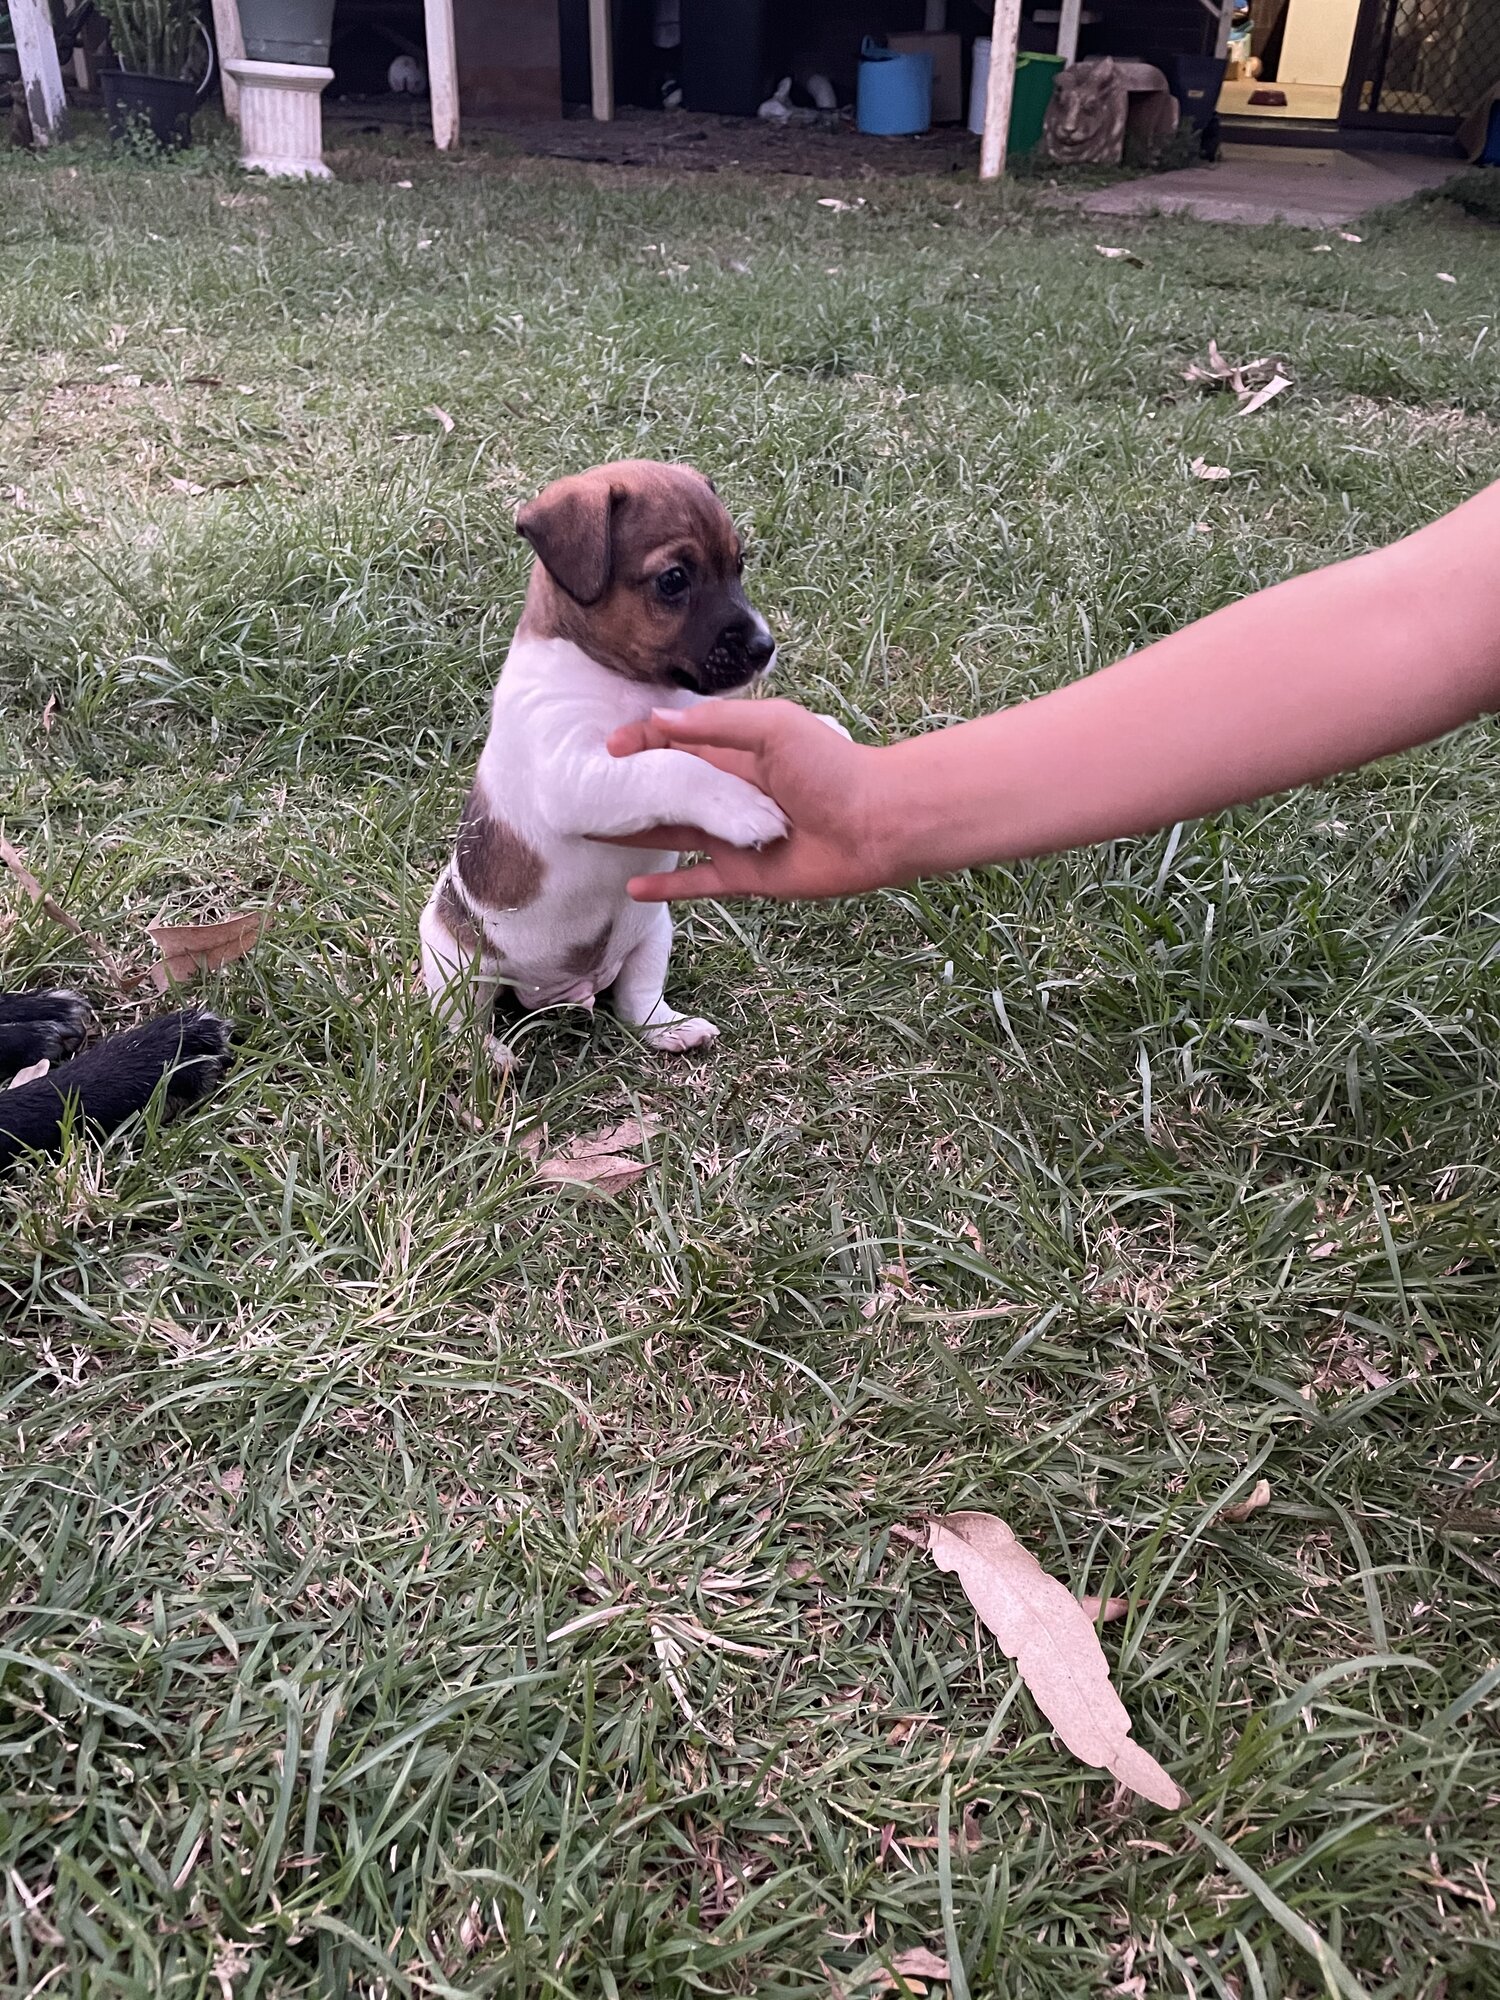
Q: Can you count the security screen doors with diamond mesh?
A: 1